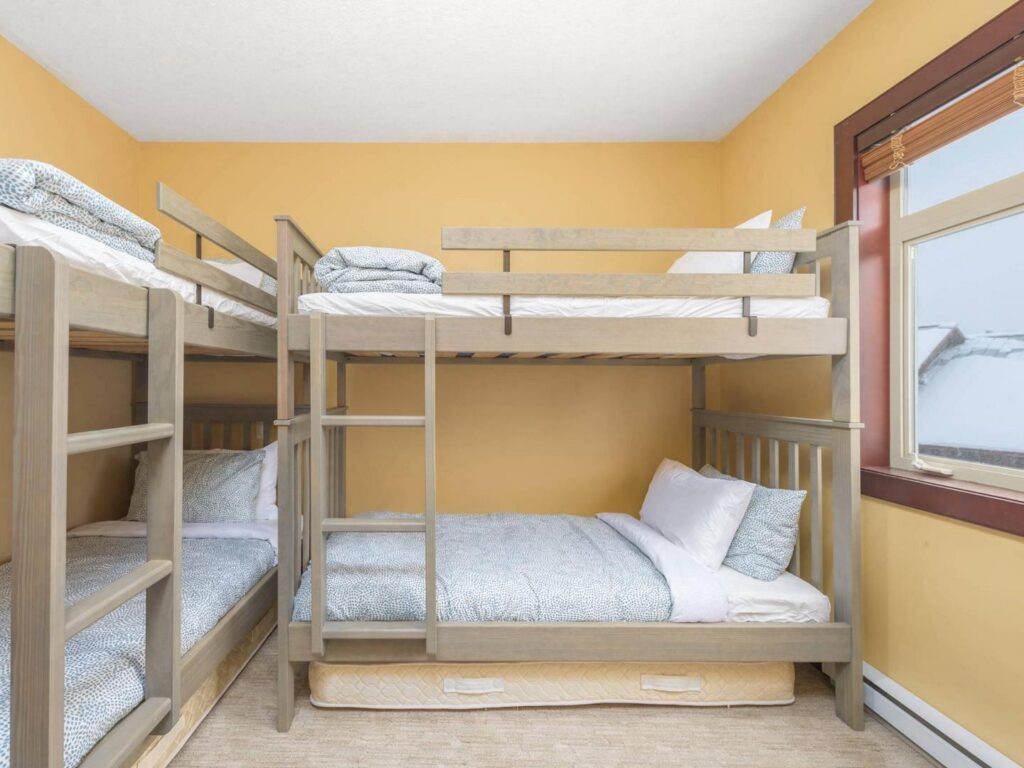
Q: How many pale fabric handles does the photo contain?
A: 2